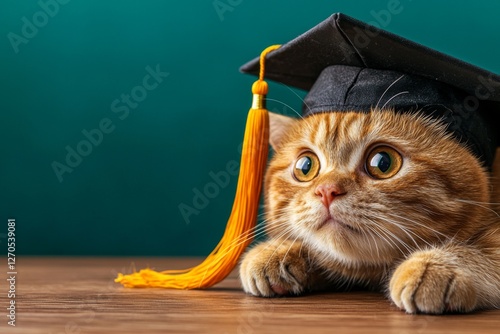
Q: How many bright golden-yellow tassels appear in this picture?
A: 1